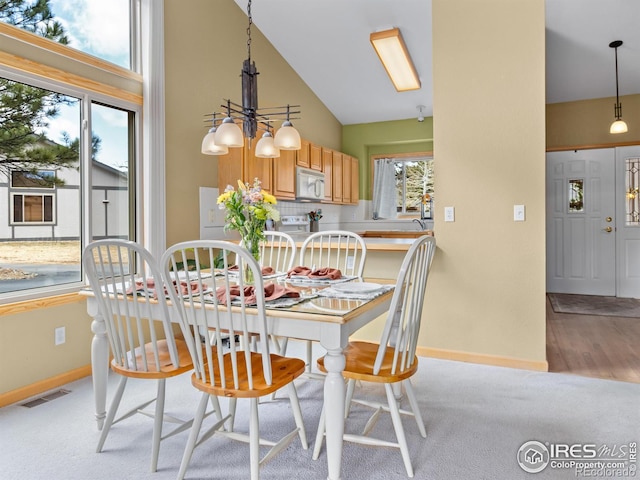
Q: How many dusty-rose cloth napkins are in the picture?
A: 4